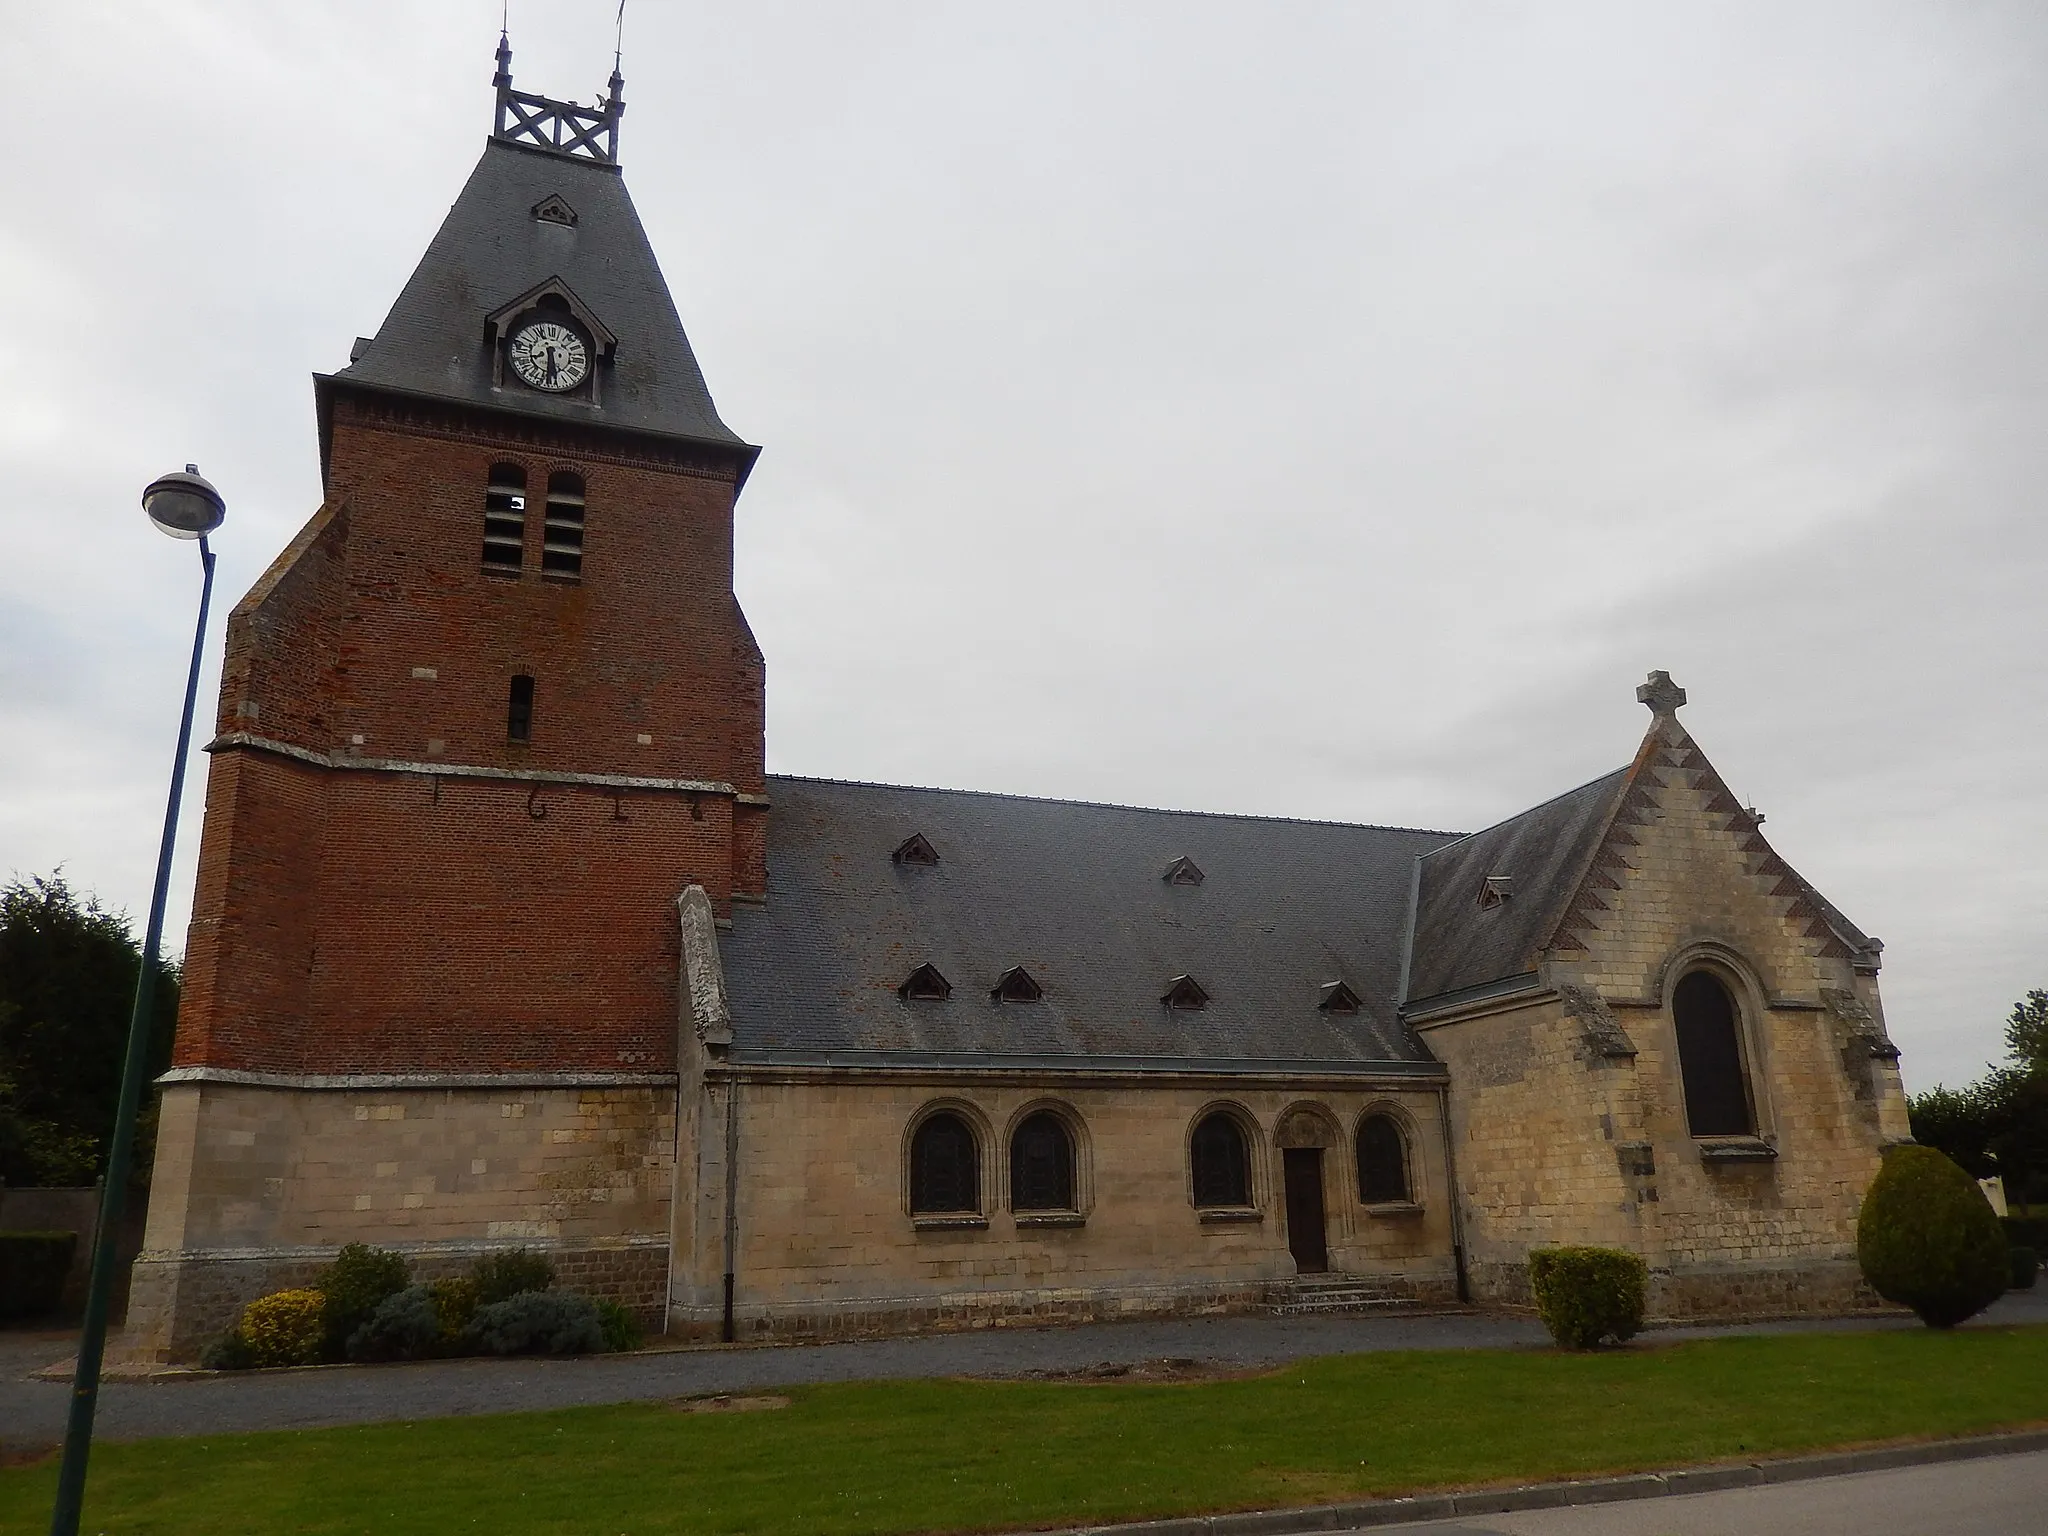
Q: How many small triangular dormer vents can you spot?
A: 8